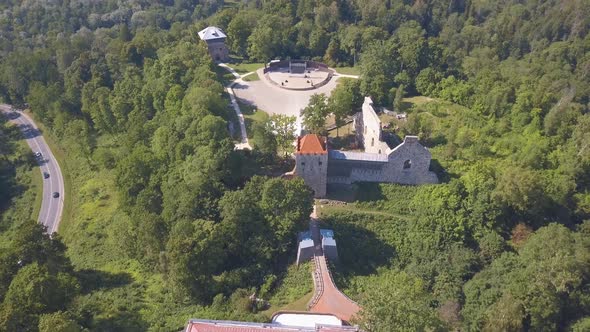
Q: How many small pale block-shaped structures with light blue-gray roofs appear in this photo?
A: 2